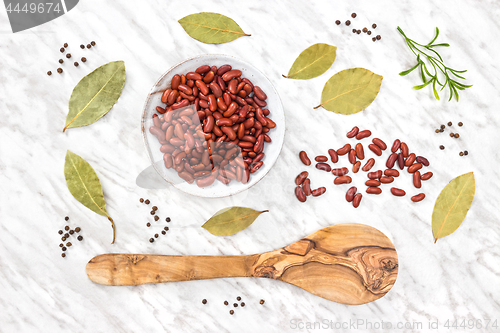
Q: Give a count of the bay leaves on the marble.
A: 7